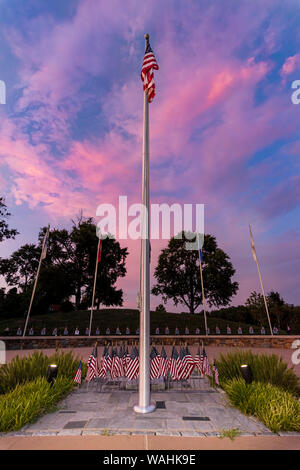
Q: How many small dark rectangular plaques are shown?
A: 4